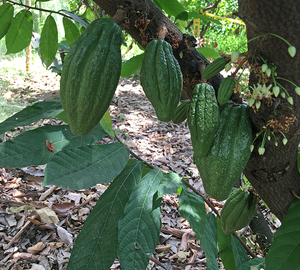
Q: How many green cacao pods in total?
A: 8